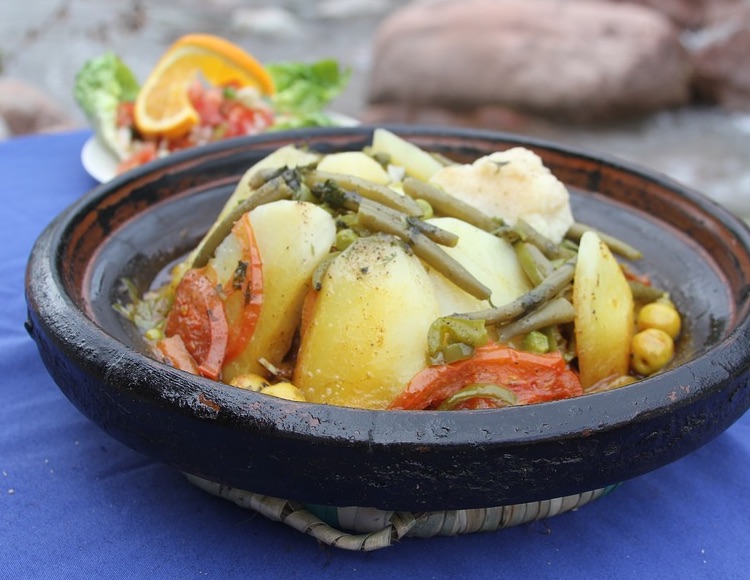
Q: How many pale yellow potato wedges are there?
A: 7